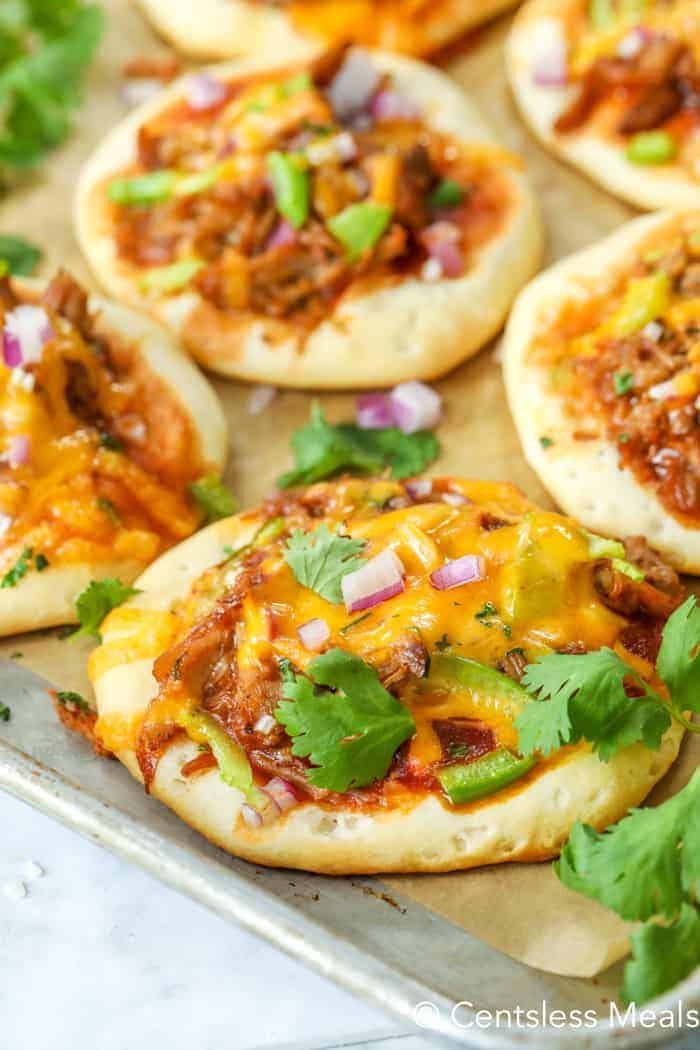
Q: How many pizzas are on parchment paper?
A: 6